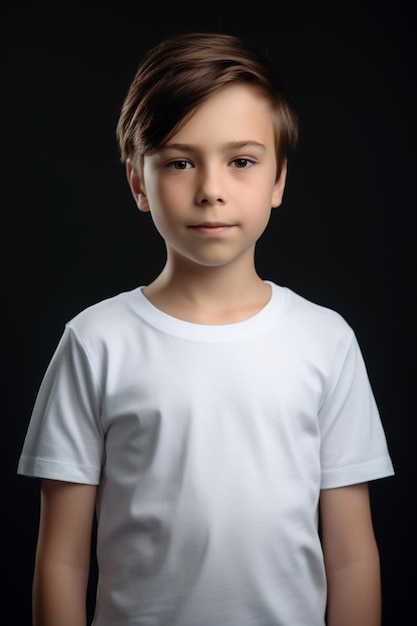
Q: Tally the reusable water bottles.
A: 0